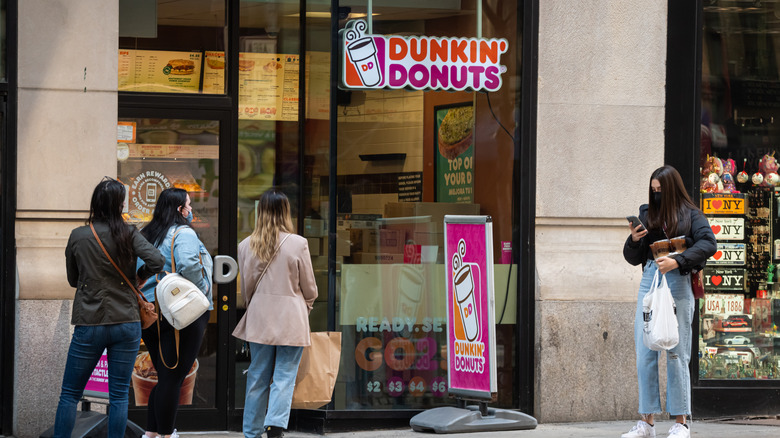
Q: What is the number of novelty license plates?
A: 5